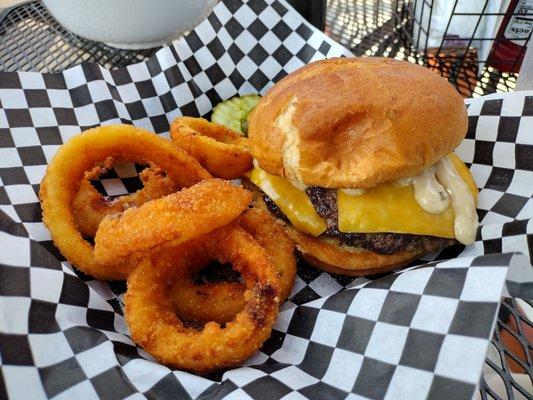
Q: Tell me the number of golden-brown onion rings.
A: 6